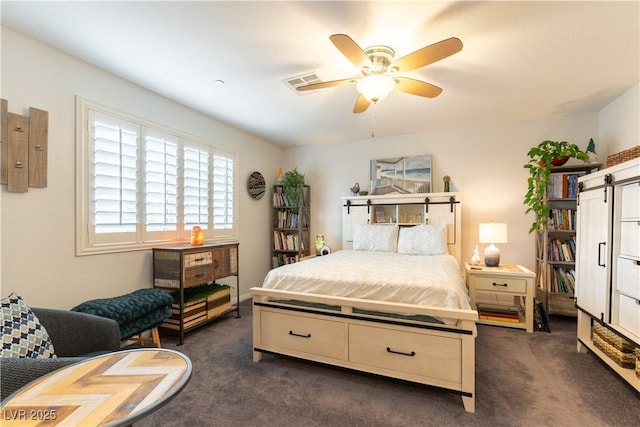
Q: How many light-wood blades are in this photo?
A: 5